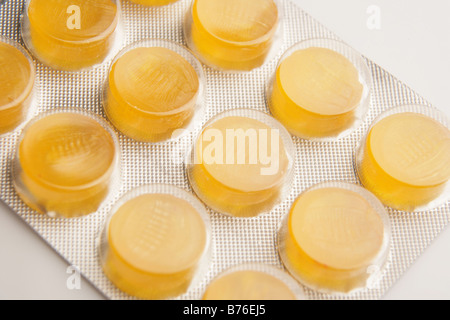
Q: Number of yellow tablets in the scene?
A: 12